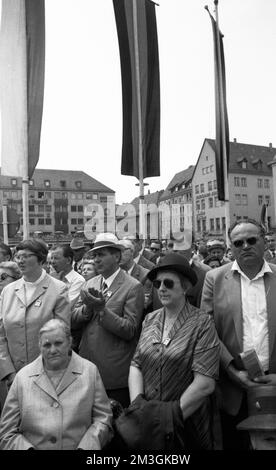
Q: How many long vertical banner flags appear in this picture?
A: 3